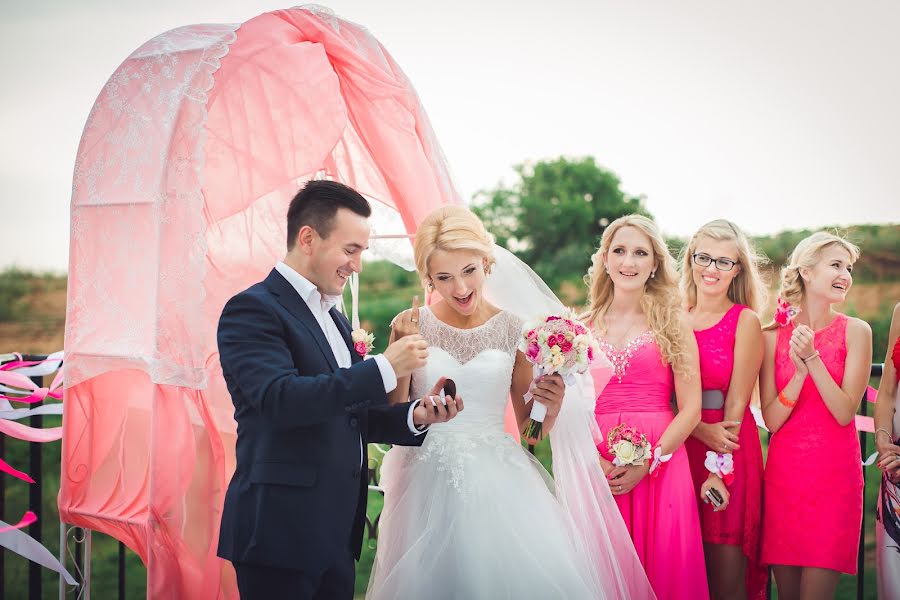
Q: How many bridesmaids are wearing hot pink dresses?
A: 3